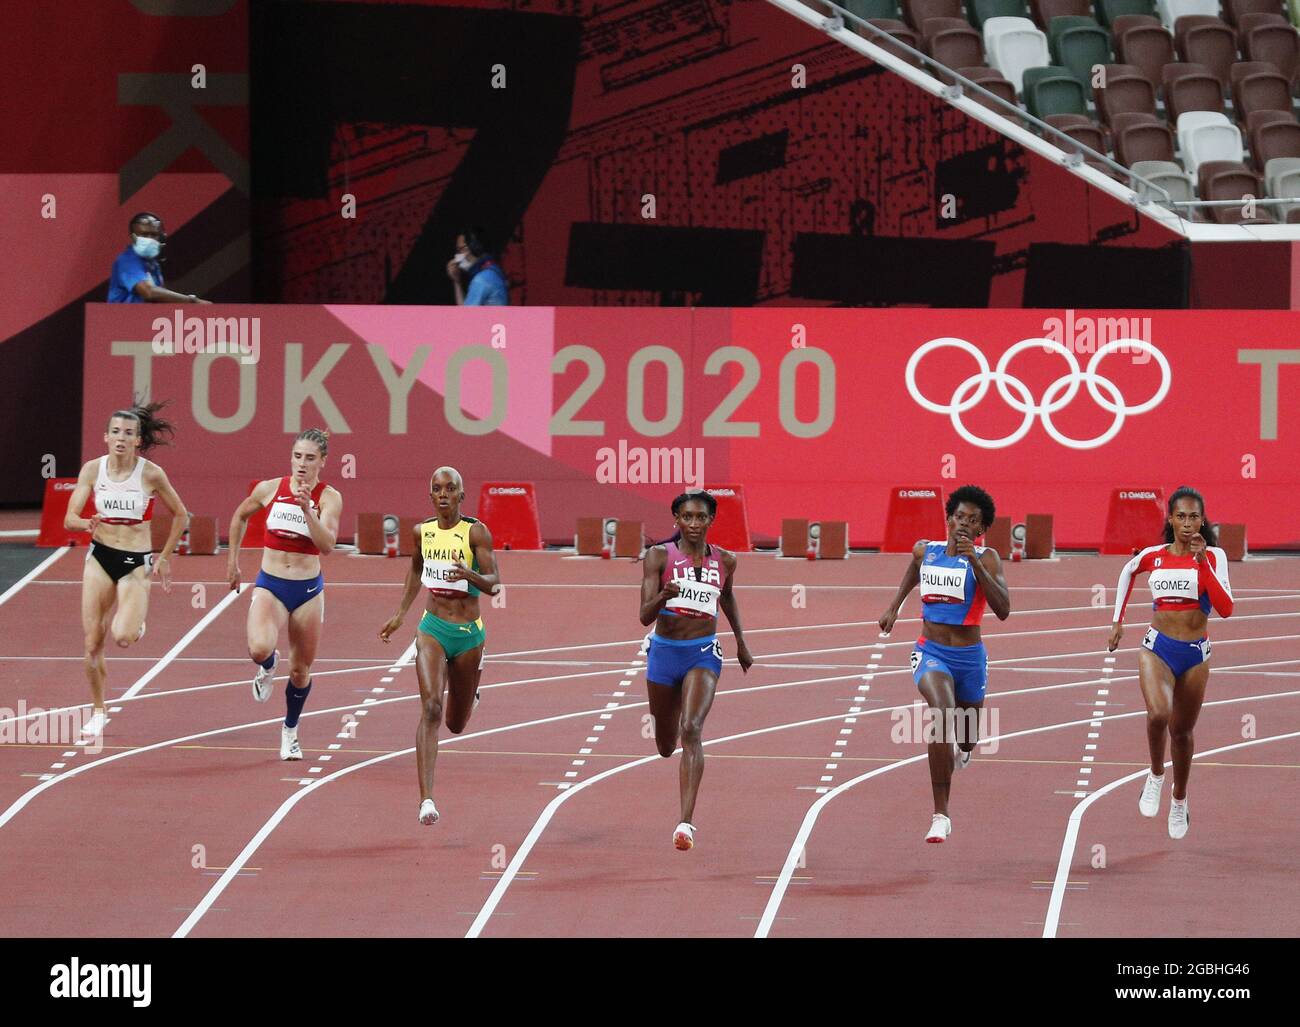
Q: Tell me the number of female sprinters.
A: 6